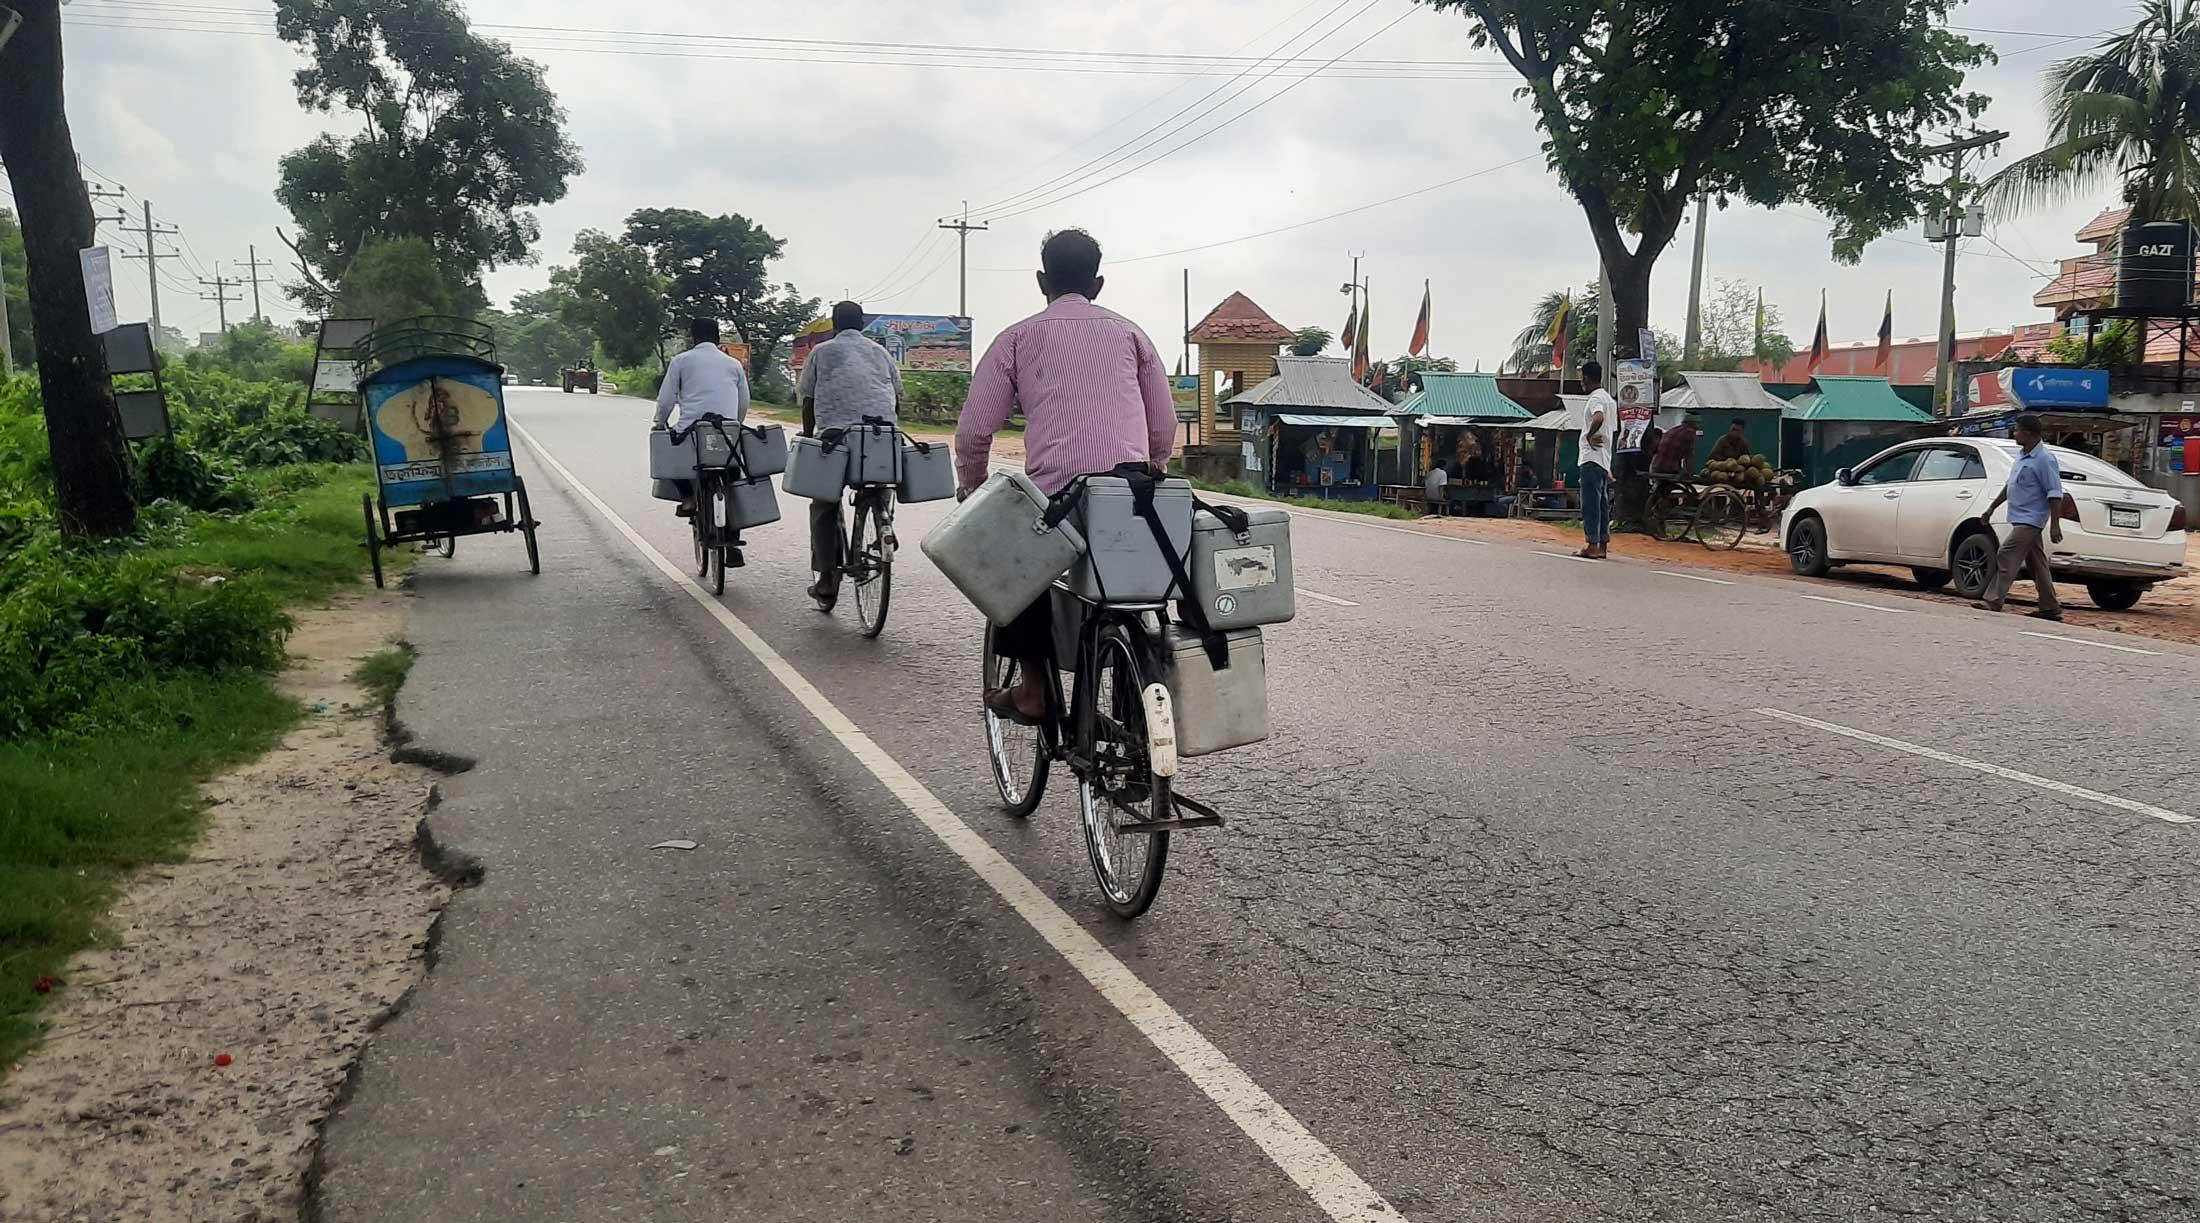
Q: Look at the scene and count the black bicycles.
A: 3